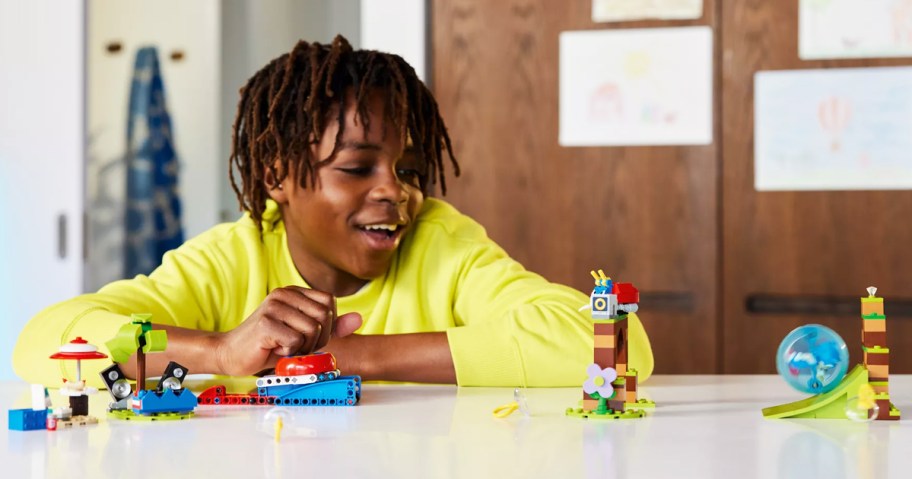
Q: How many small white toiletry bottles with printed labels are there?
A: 0